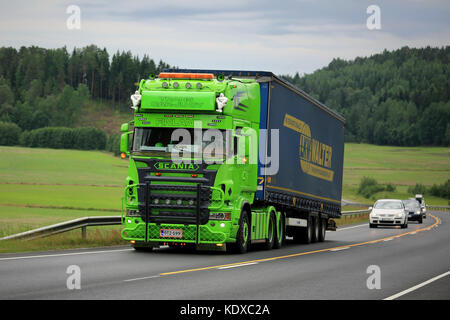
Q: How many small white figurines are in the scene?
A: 2